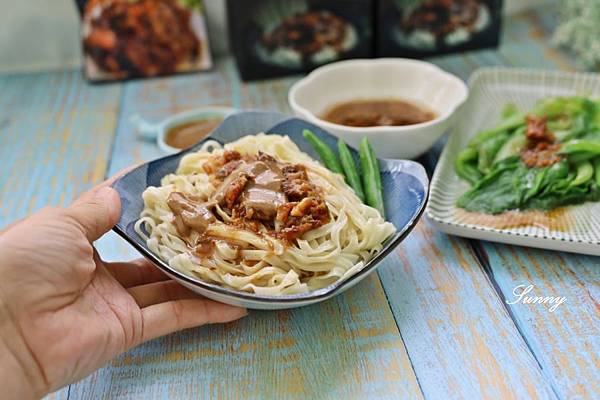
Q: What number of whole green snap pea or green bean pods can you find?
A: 3